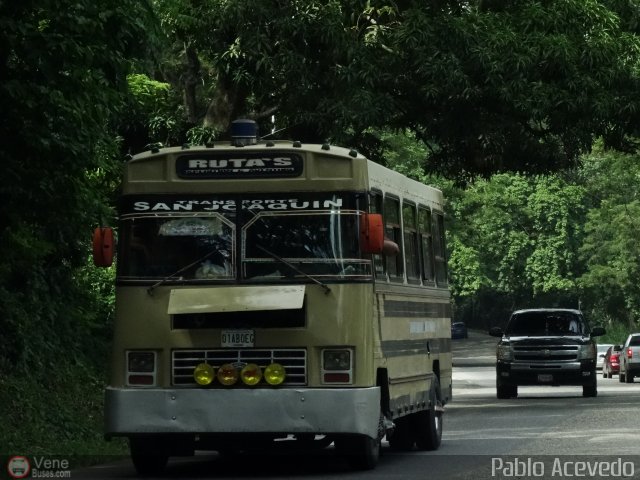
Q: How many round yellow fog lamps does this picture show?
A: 4